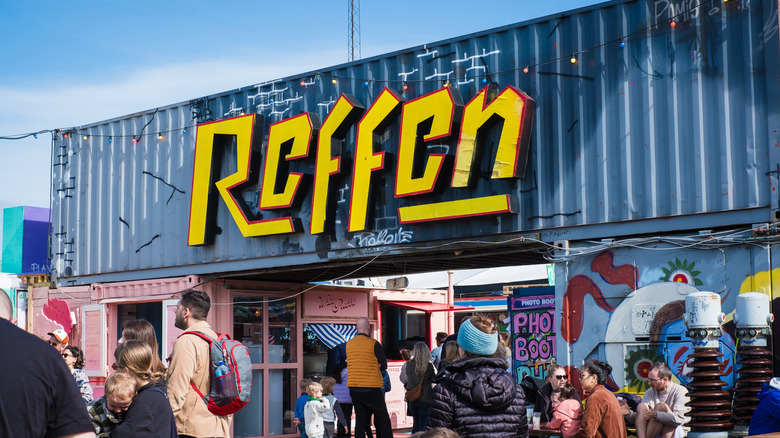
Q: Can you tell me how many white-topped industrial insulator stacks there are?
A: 2